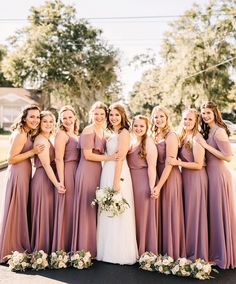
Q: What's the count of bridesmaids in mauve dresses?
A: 8